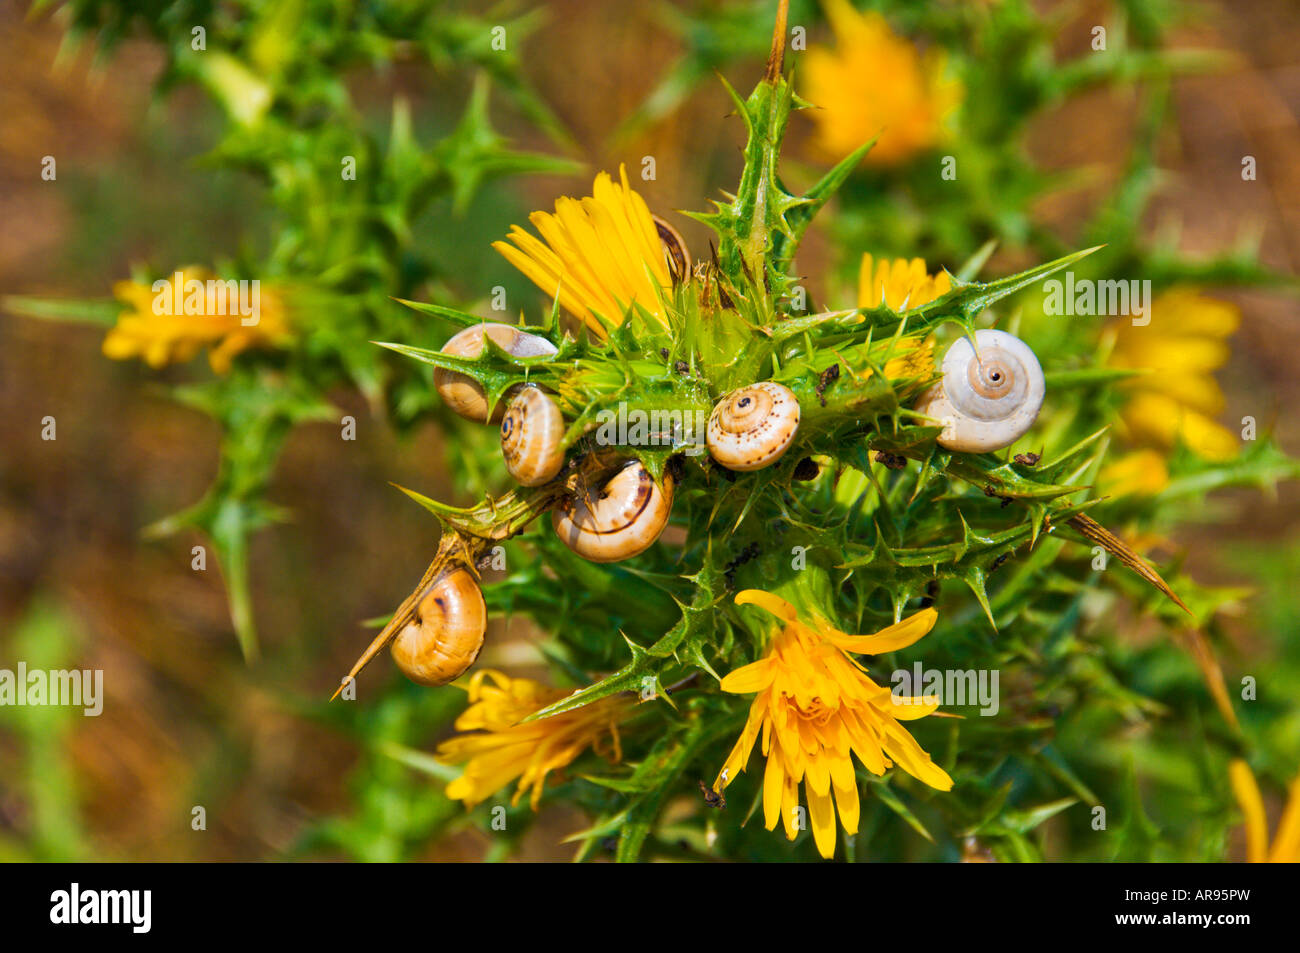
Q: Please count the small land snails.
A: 7